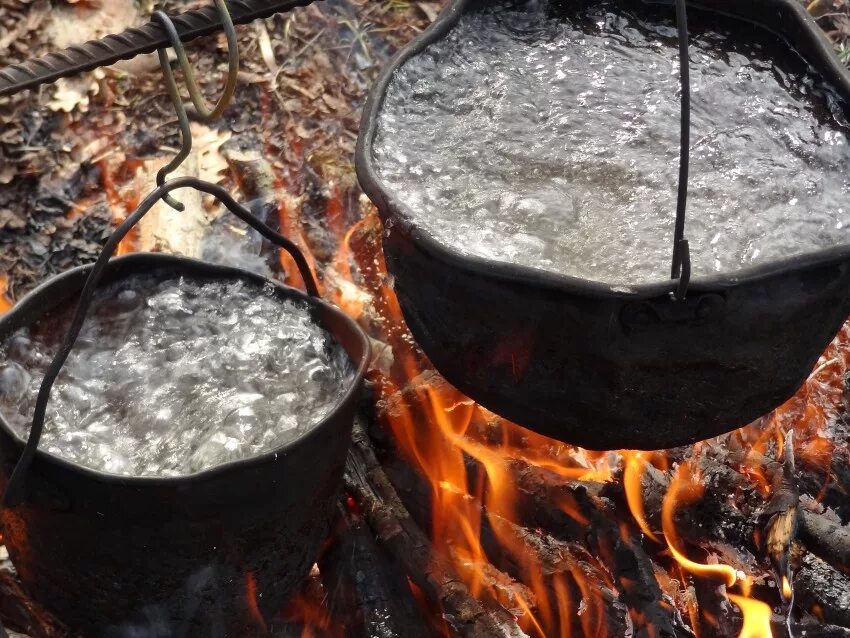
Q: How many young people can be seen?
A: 0